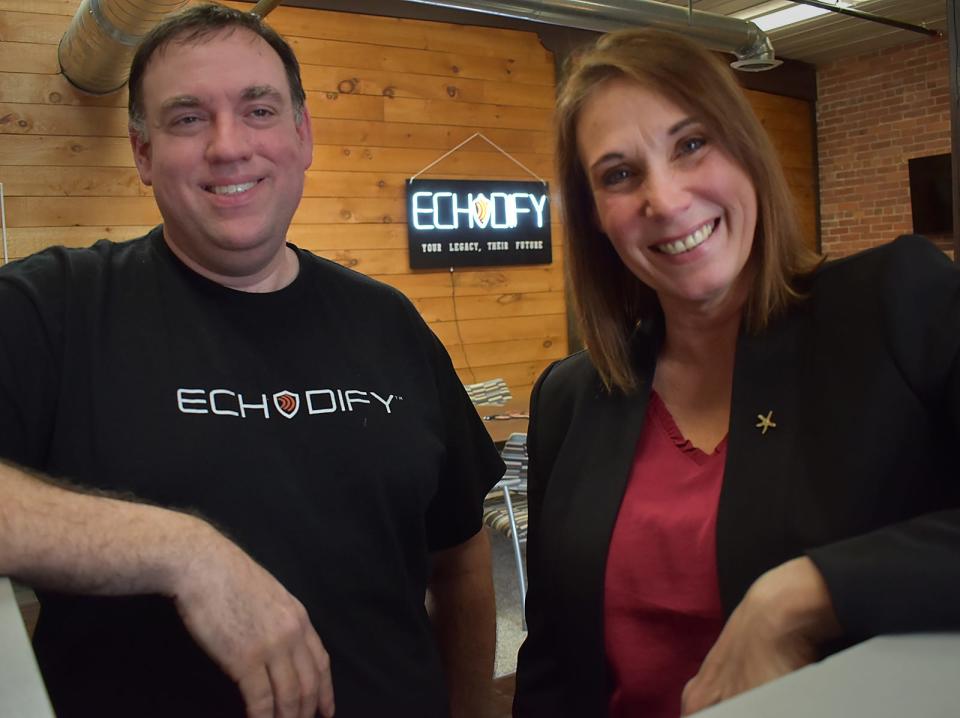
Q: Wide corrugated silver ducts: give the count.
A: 2